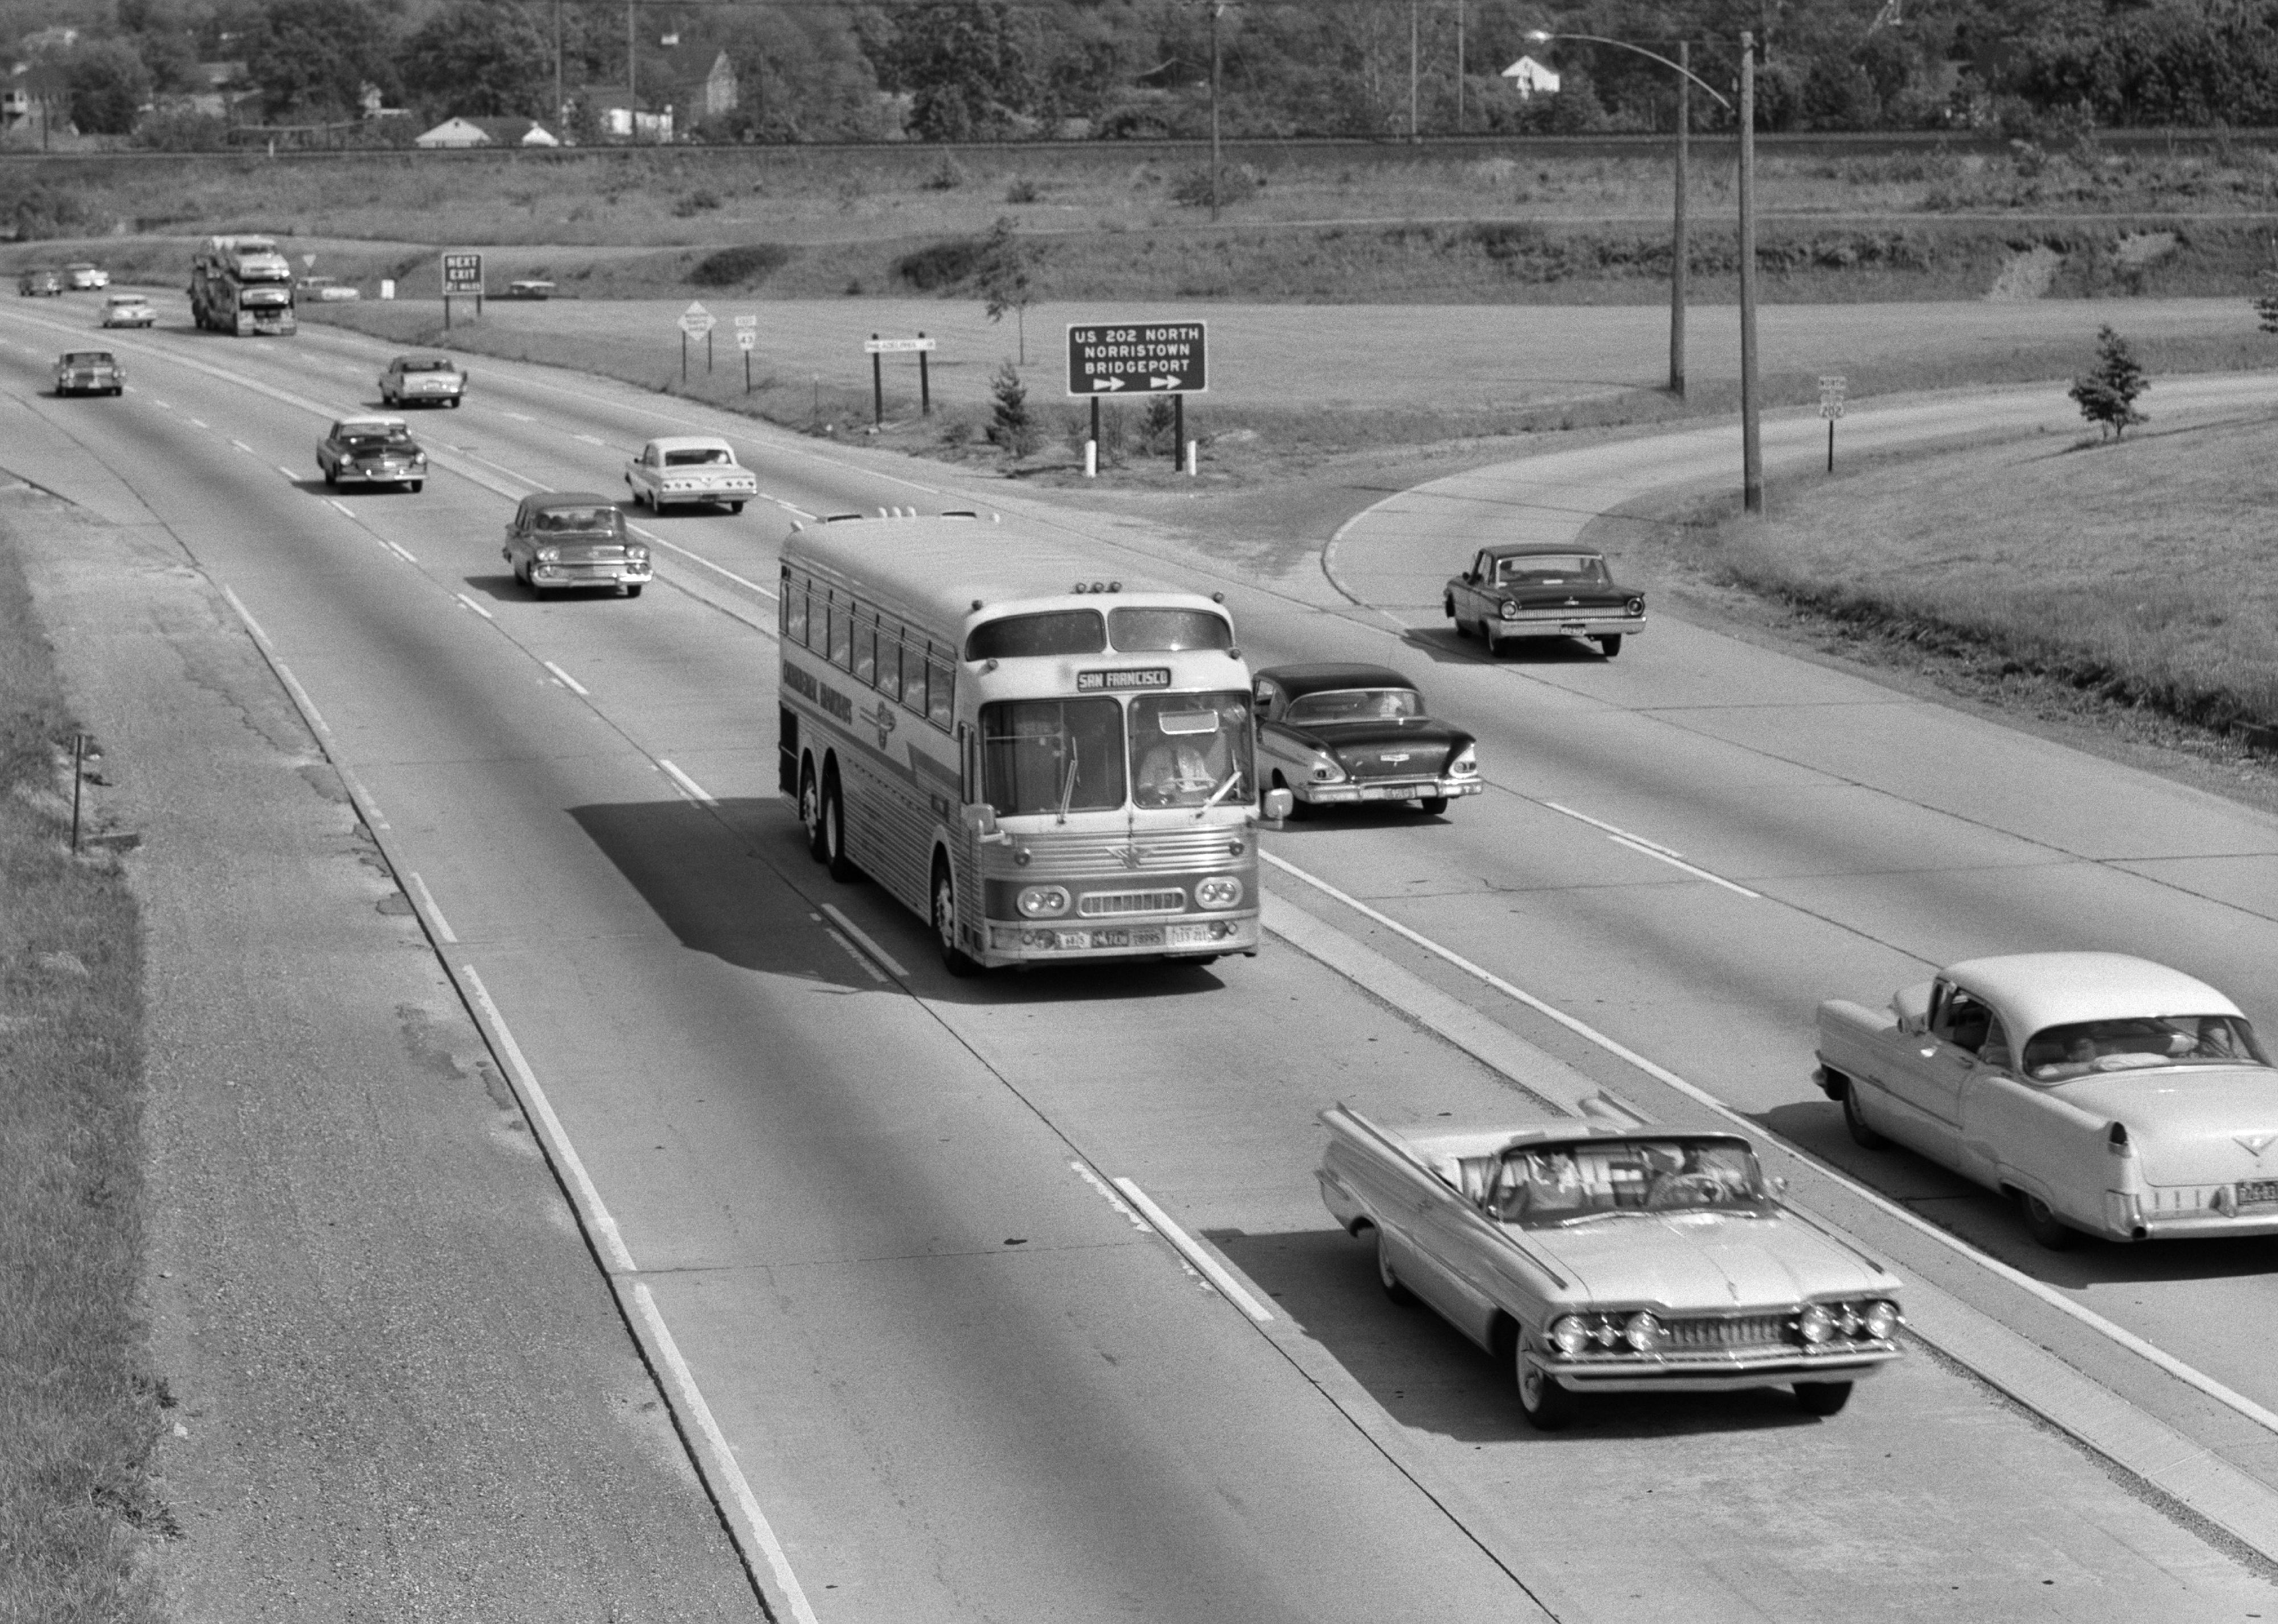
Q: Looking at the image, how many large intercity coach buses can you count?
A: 1